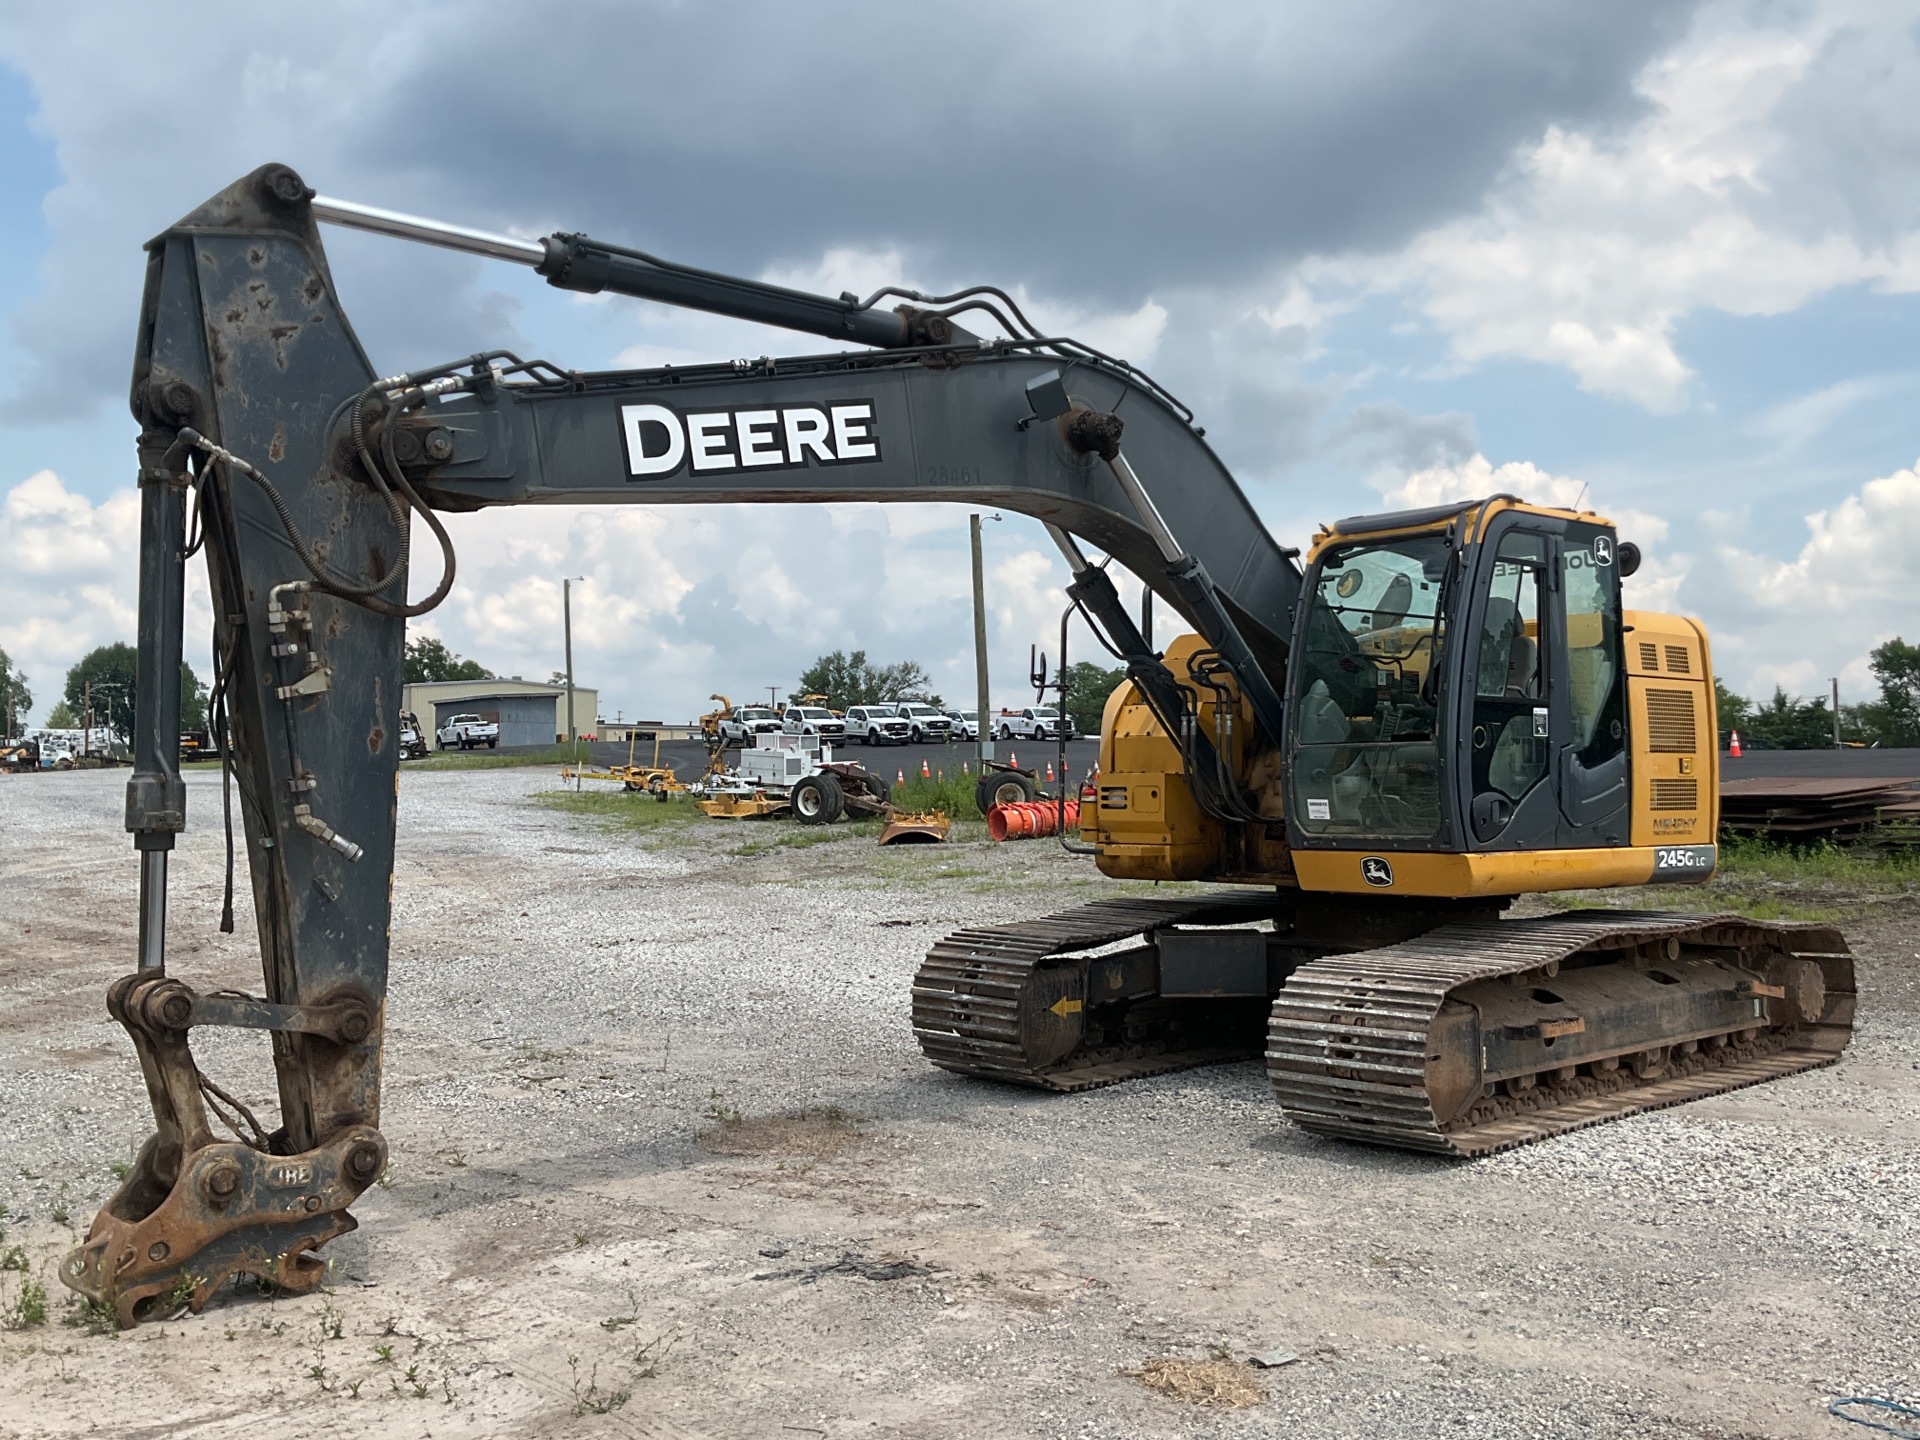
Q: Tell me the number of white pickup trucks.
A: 6